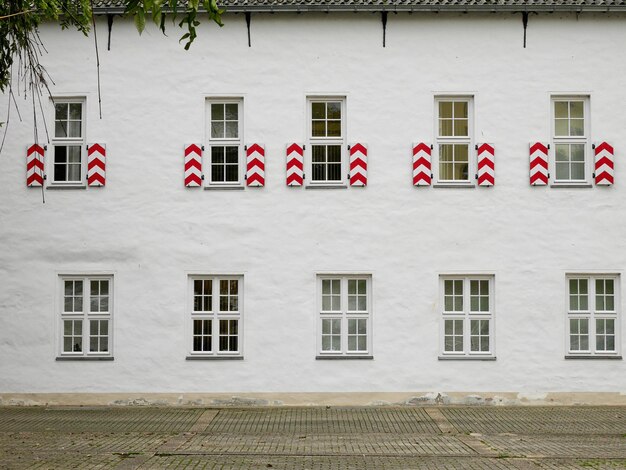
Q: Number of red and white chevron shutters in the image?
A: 10